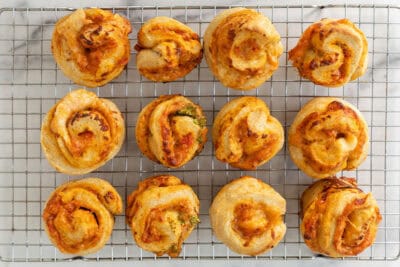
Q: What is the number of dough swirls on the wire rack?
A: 12